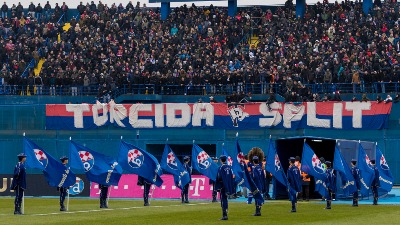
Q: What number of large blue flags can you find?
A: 12